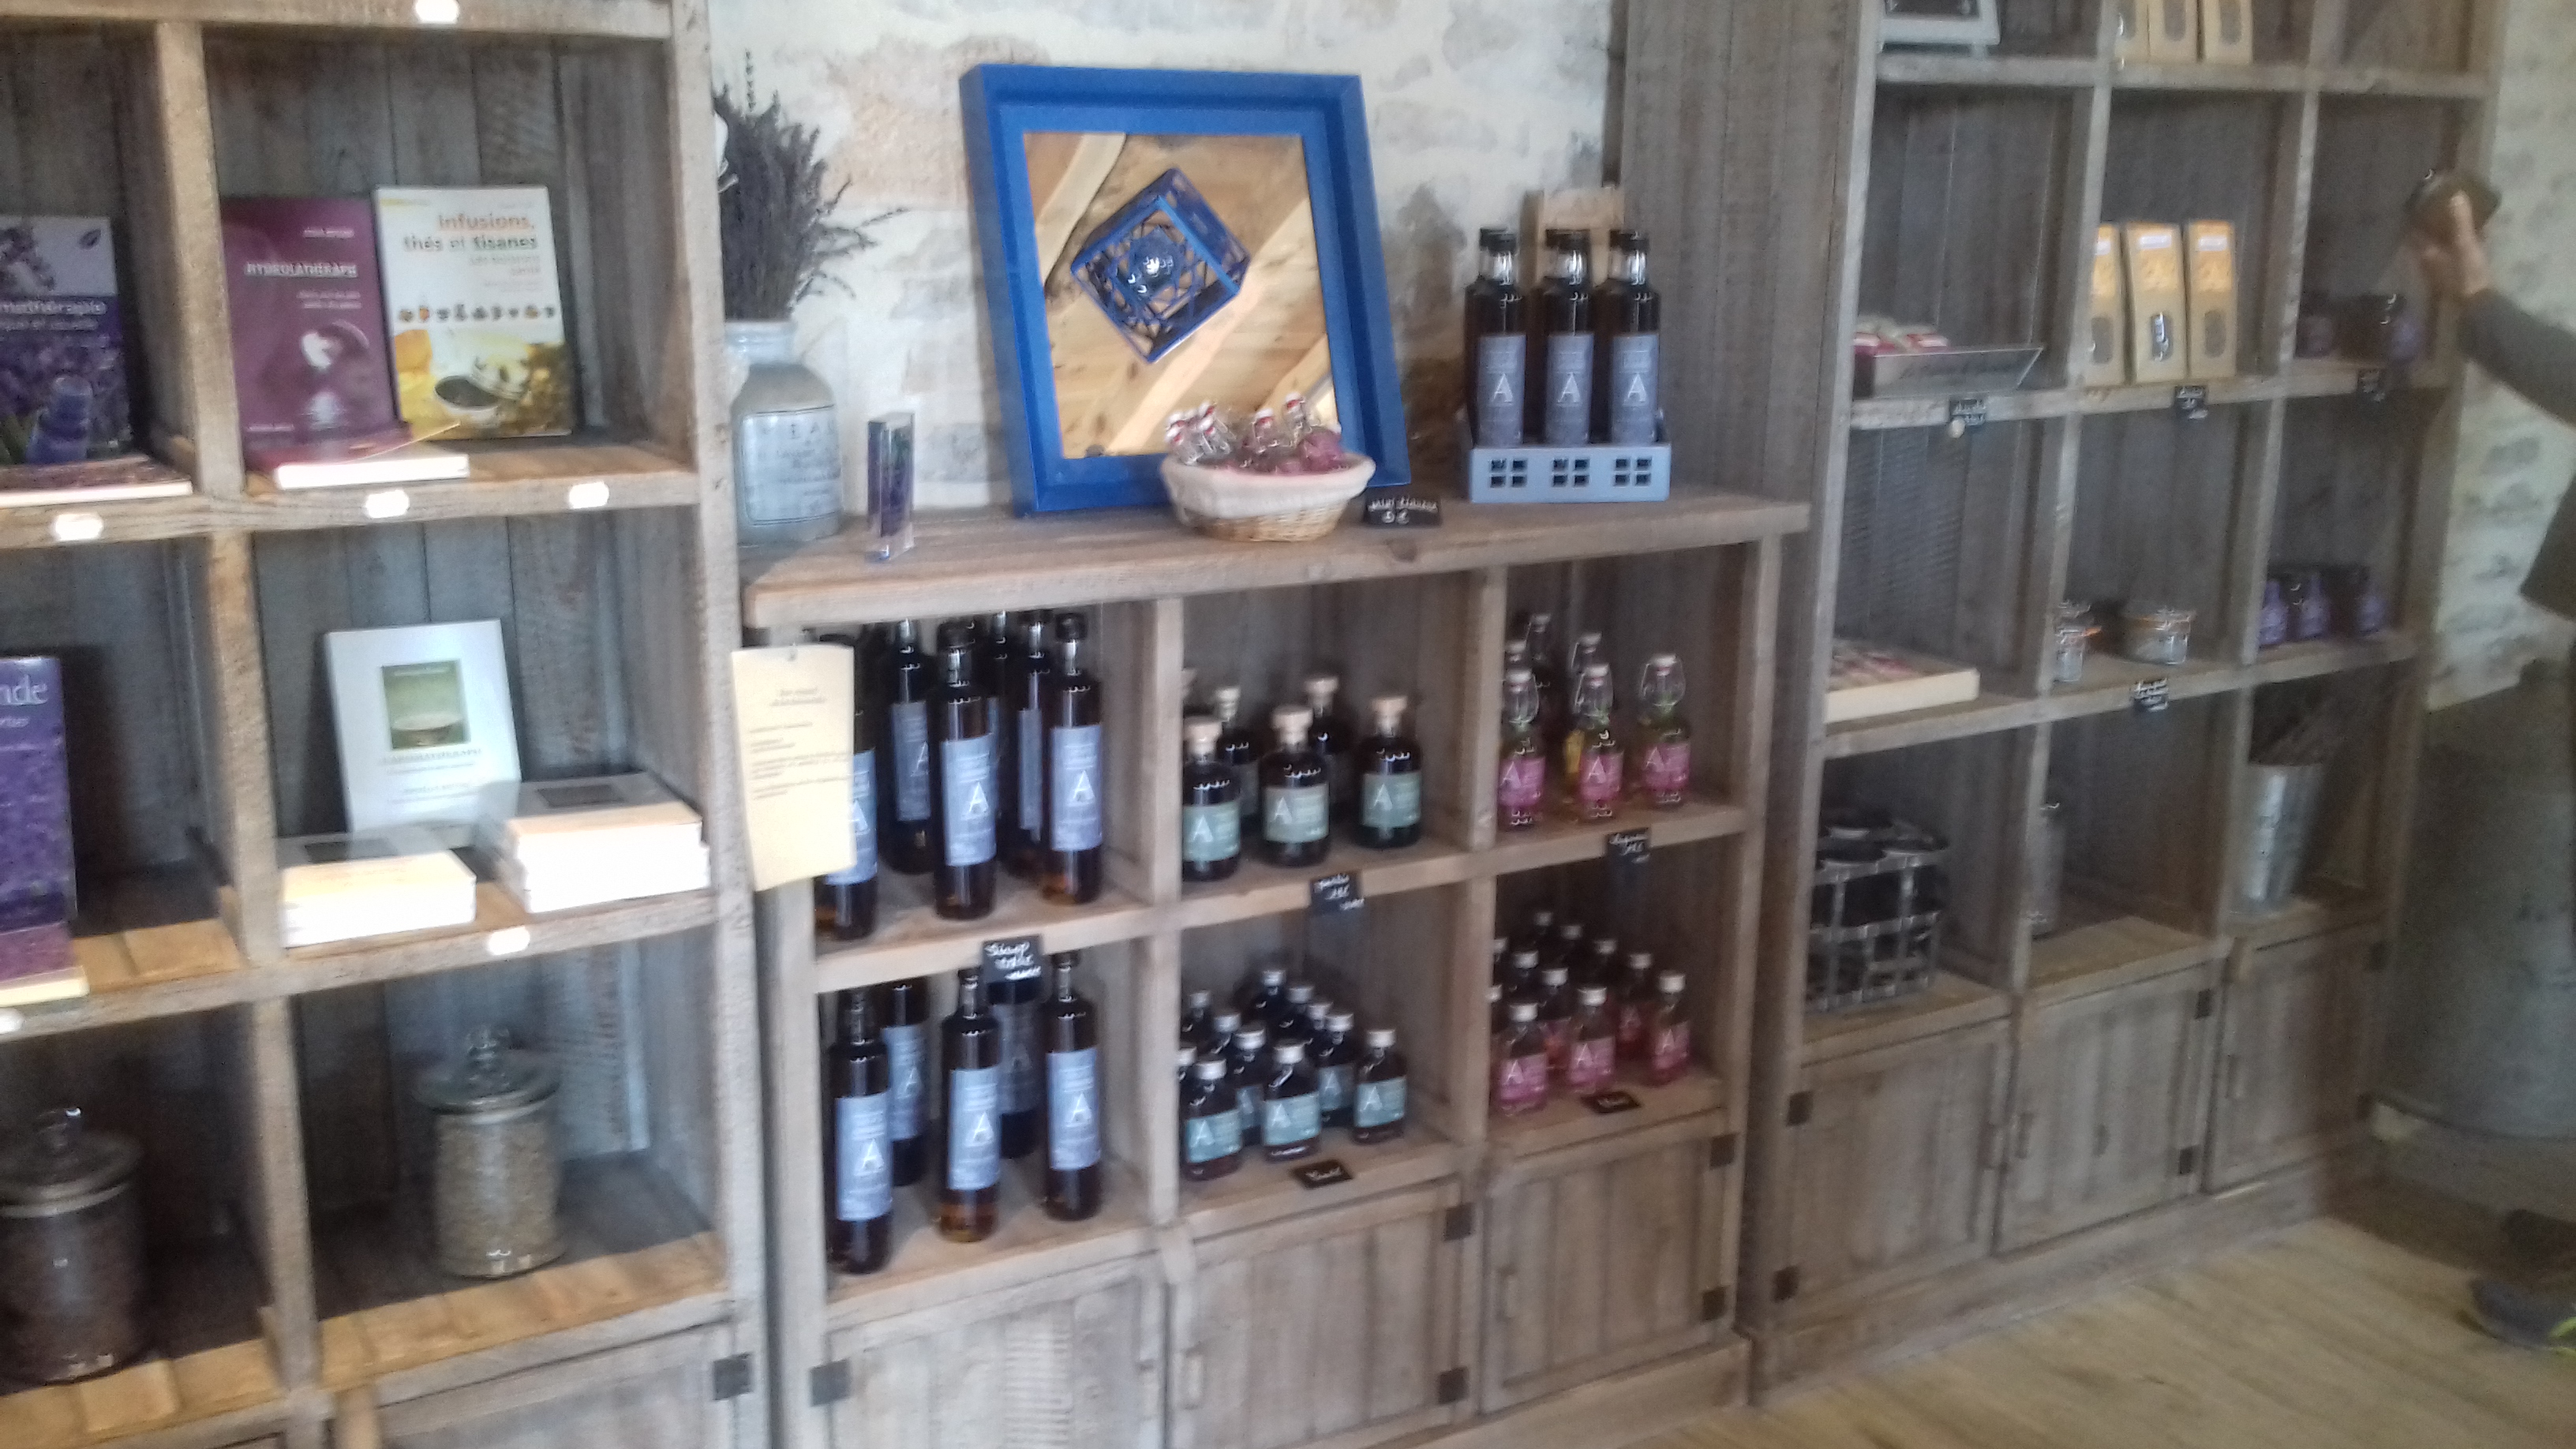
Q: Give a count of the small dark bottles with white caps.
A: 11